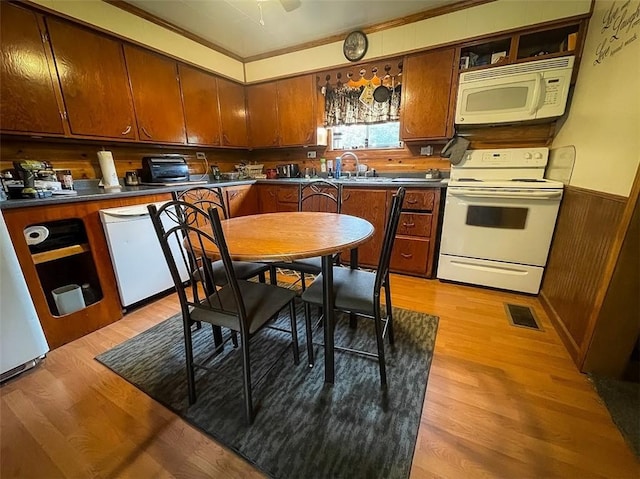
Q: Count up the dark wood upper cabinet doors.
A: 8